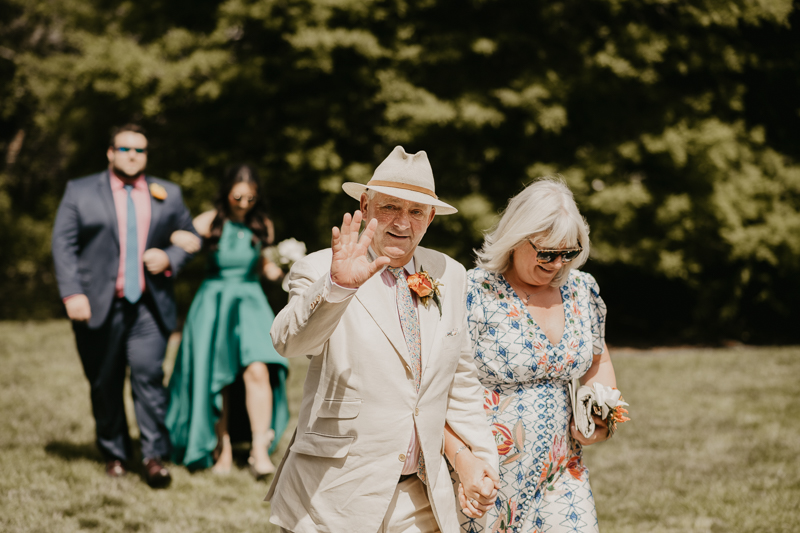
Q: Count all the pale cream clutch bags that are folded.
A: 1